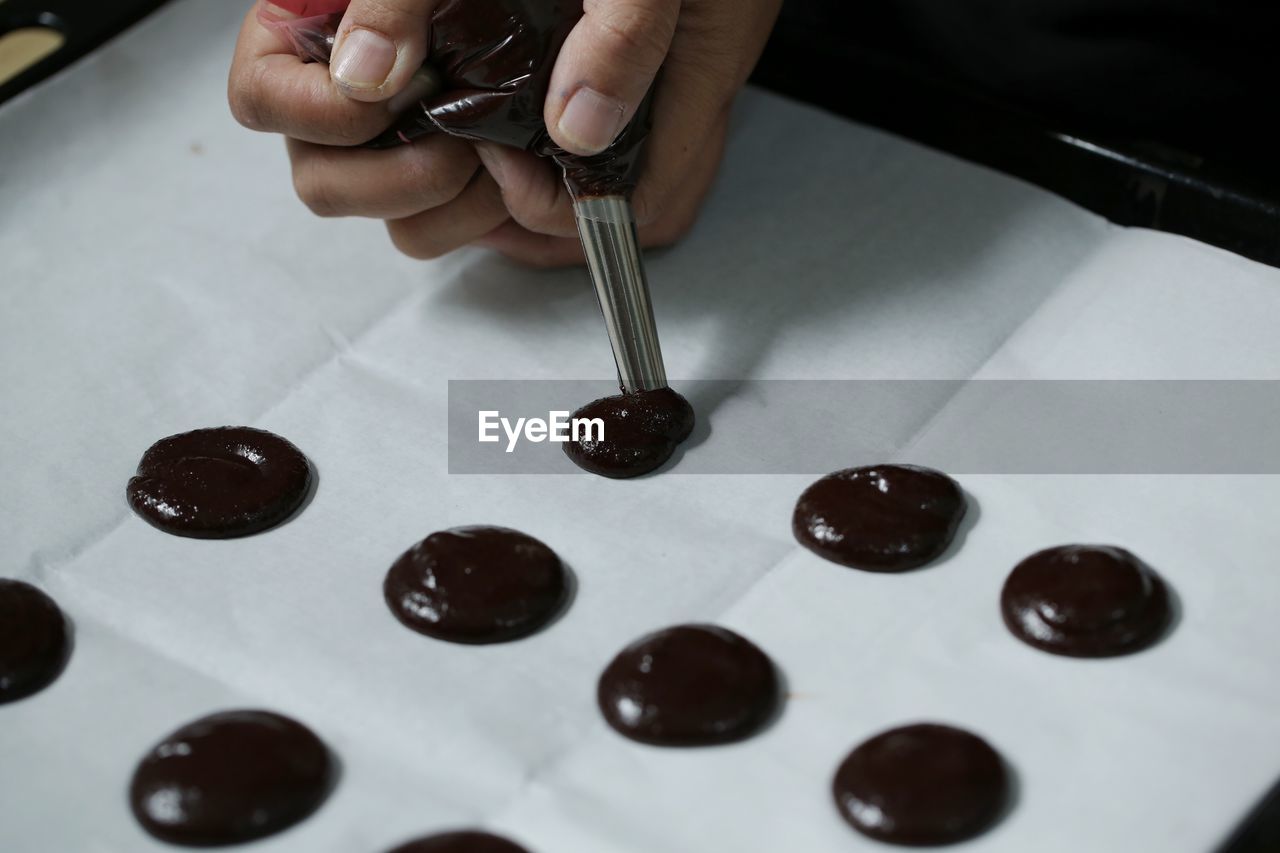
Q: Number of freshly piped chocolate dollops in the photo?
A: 10